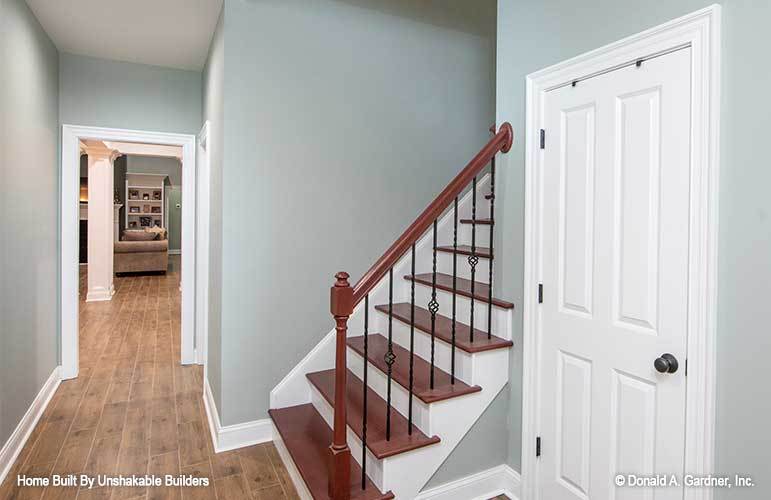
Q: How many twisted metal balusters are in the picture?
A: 7